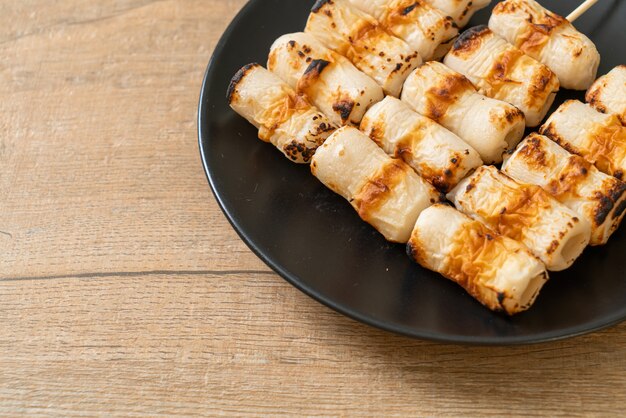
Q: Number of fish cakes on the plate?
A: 15